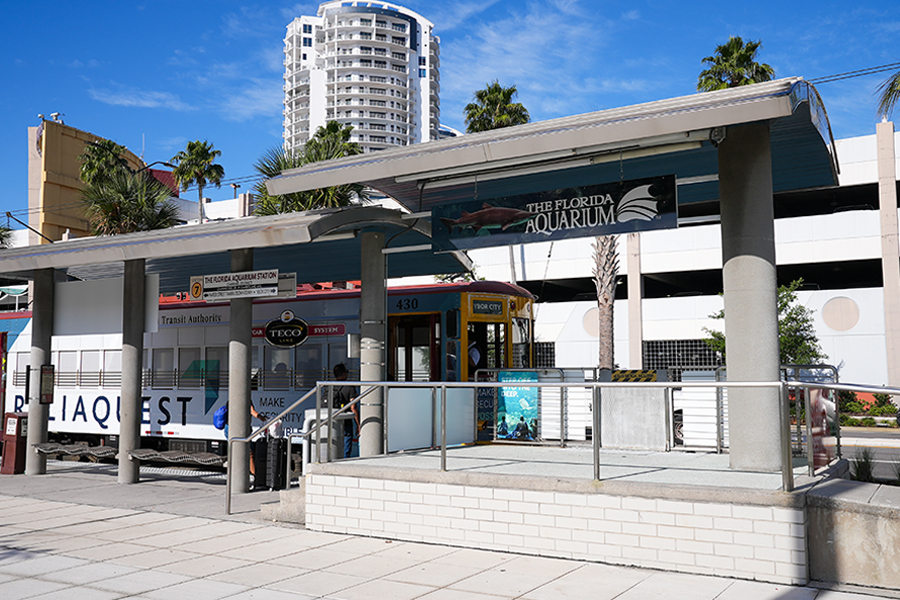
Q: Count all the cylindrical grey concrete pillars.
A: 5